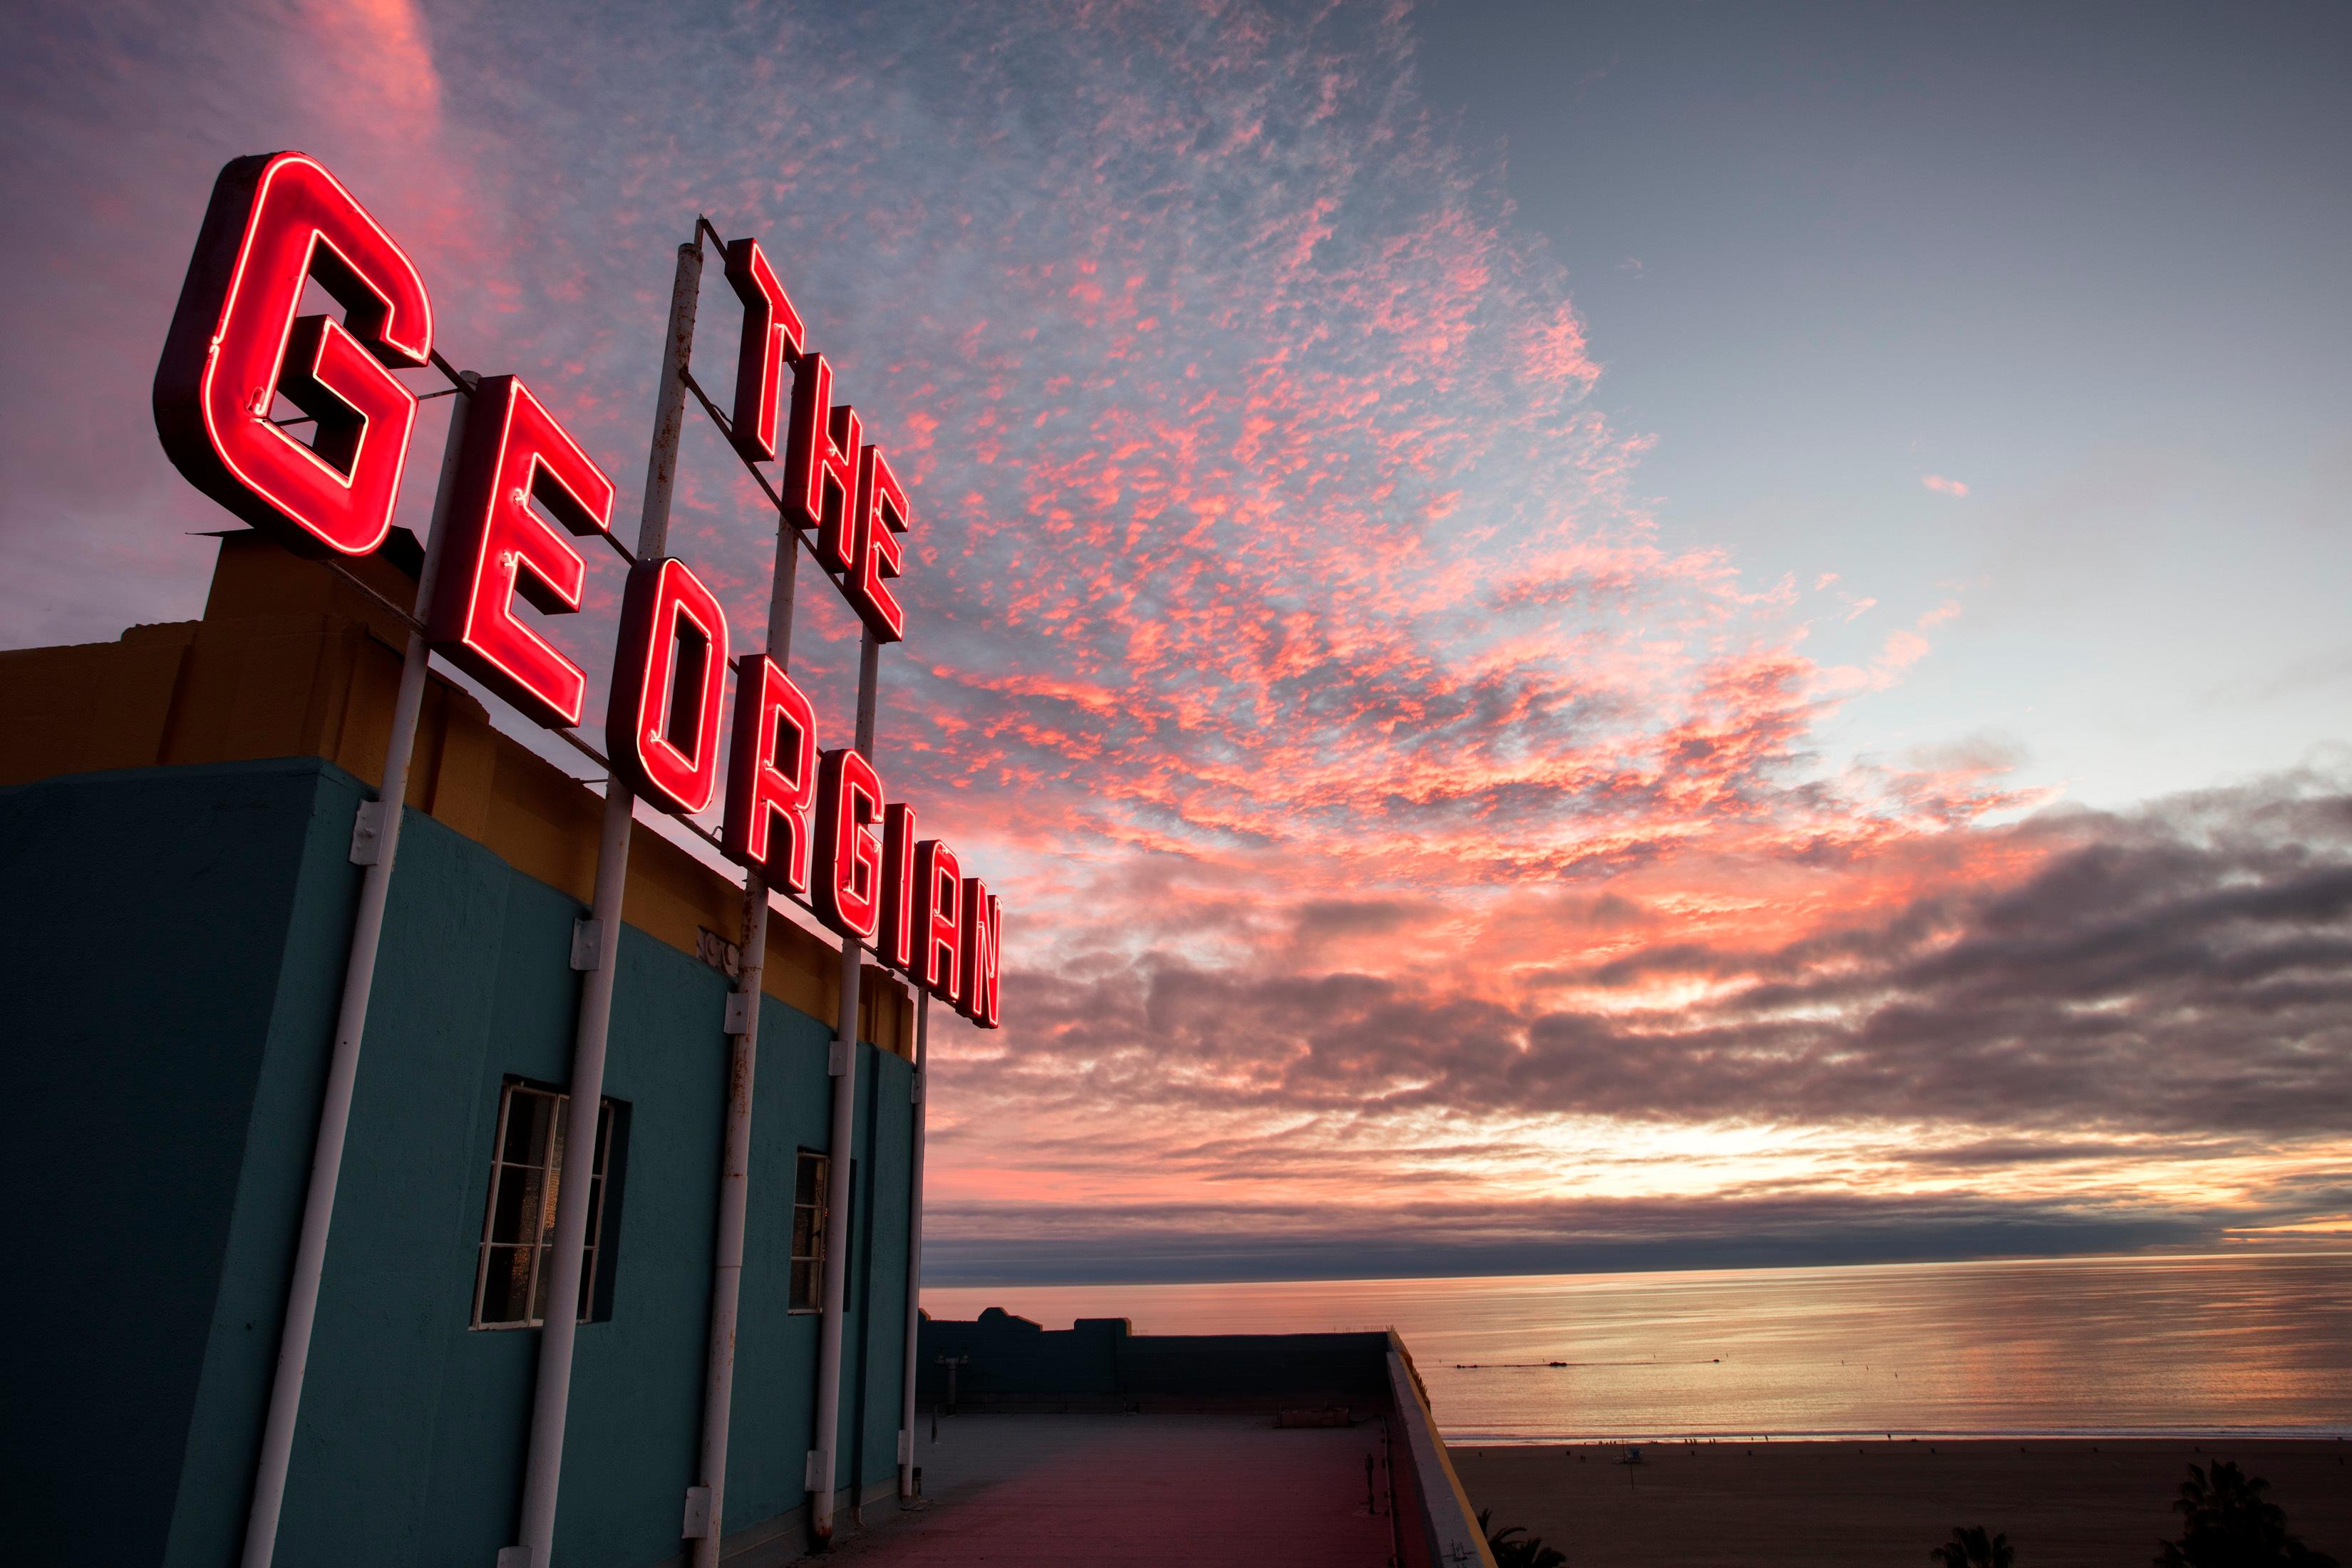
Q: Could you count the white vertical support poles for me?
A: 5